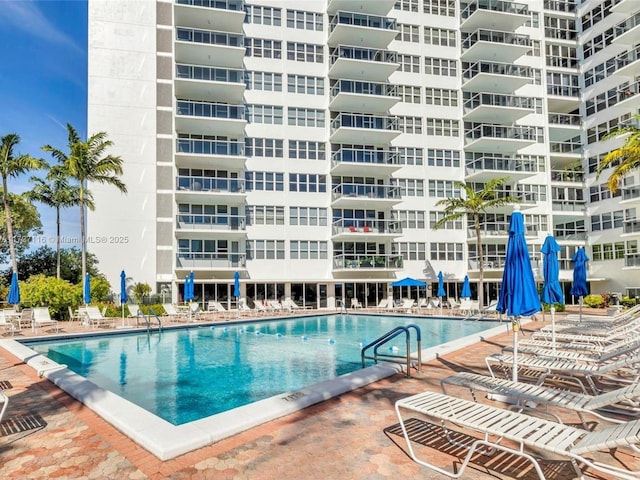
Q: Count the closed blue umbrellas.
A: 11